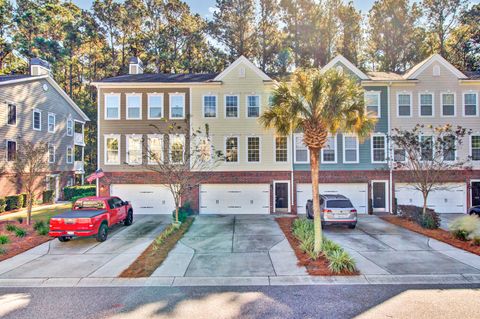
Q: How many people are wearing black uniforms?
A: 0